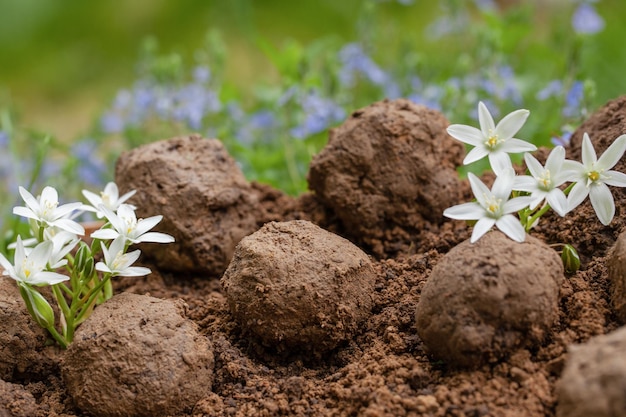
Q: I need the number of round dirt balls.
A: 9